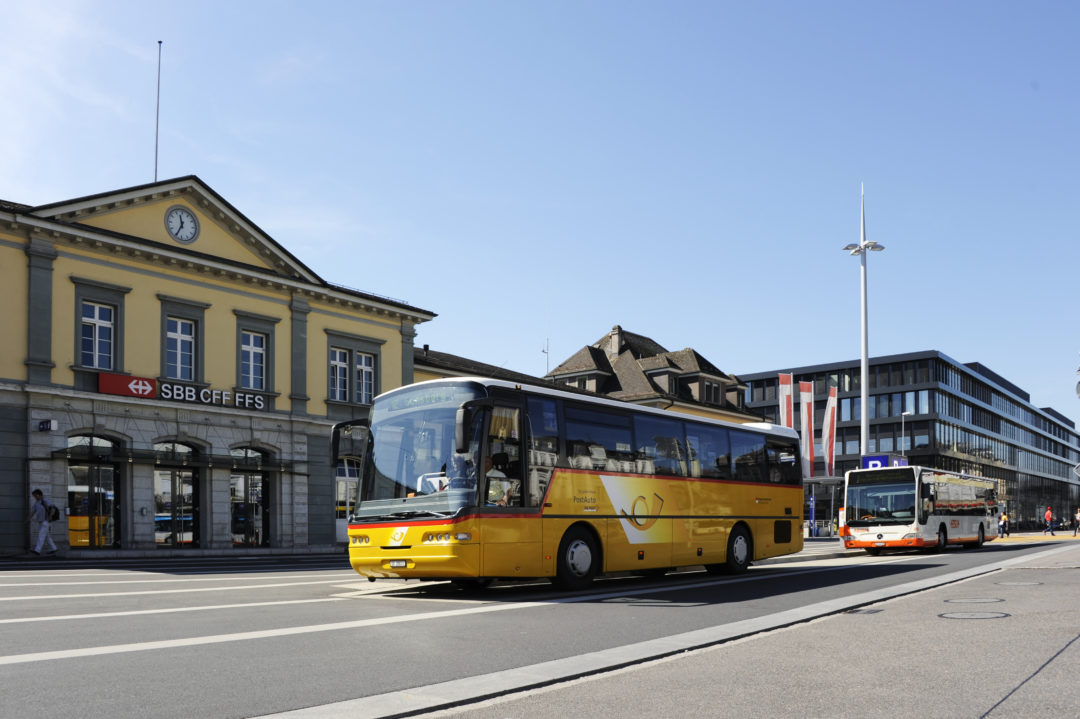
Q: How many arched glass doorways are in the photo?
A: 3